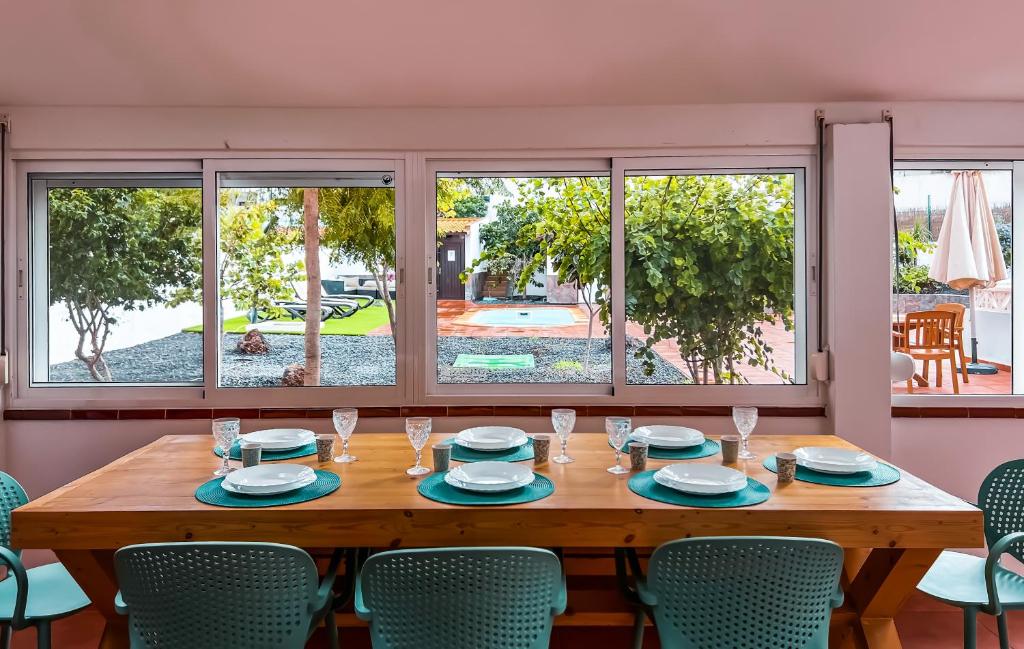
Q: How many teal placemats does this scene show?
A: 7